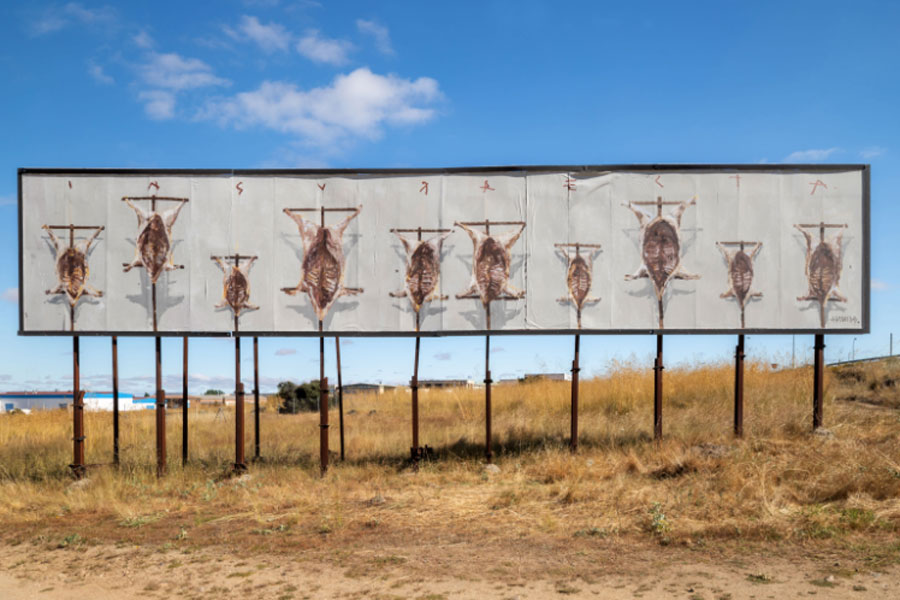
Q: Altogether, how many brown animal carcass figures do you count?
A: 10